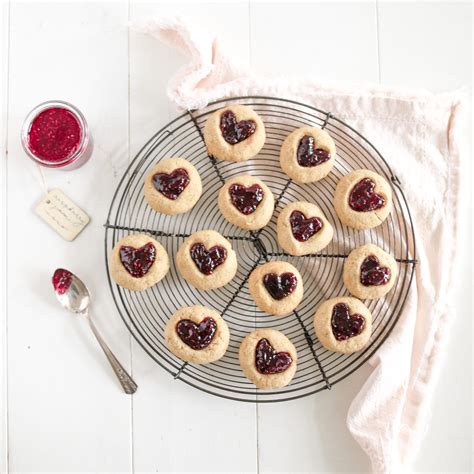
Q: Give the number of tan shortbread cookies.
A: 13